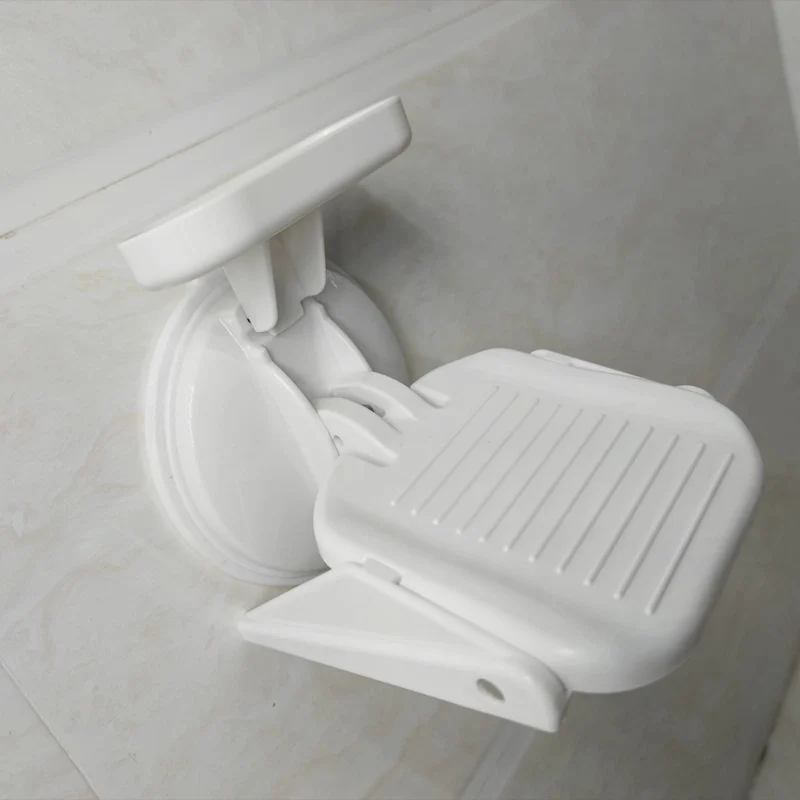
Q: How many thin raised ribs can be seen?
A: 11